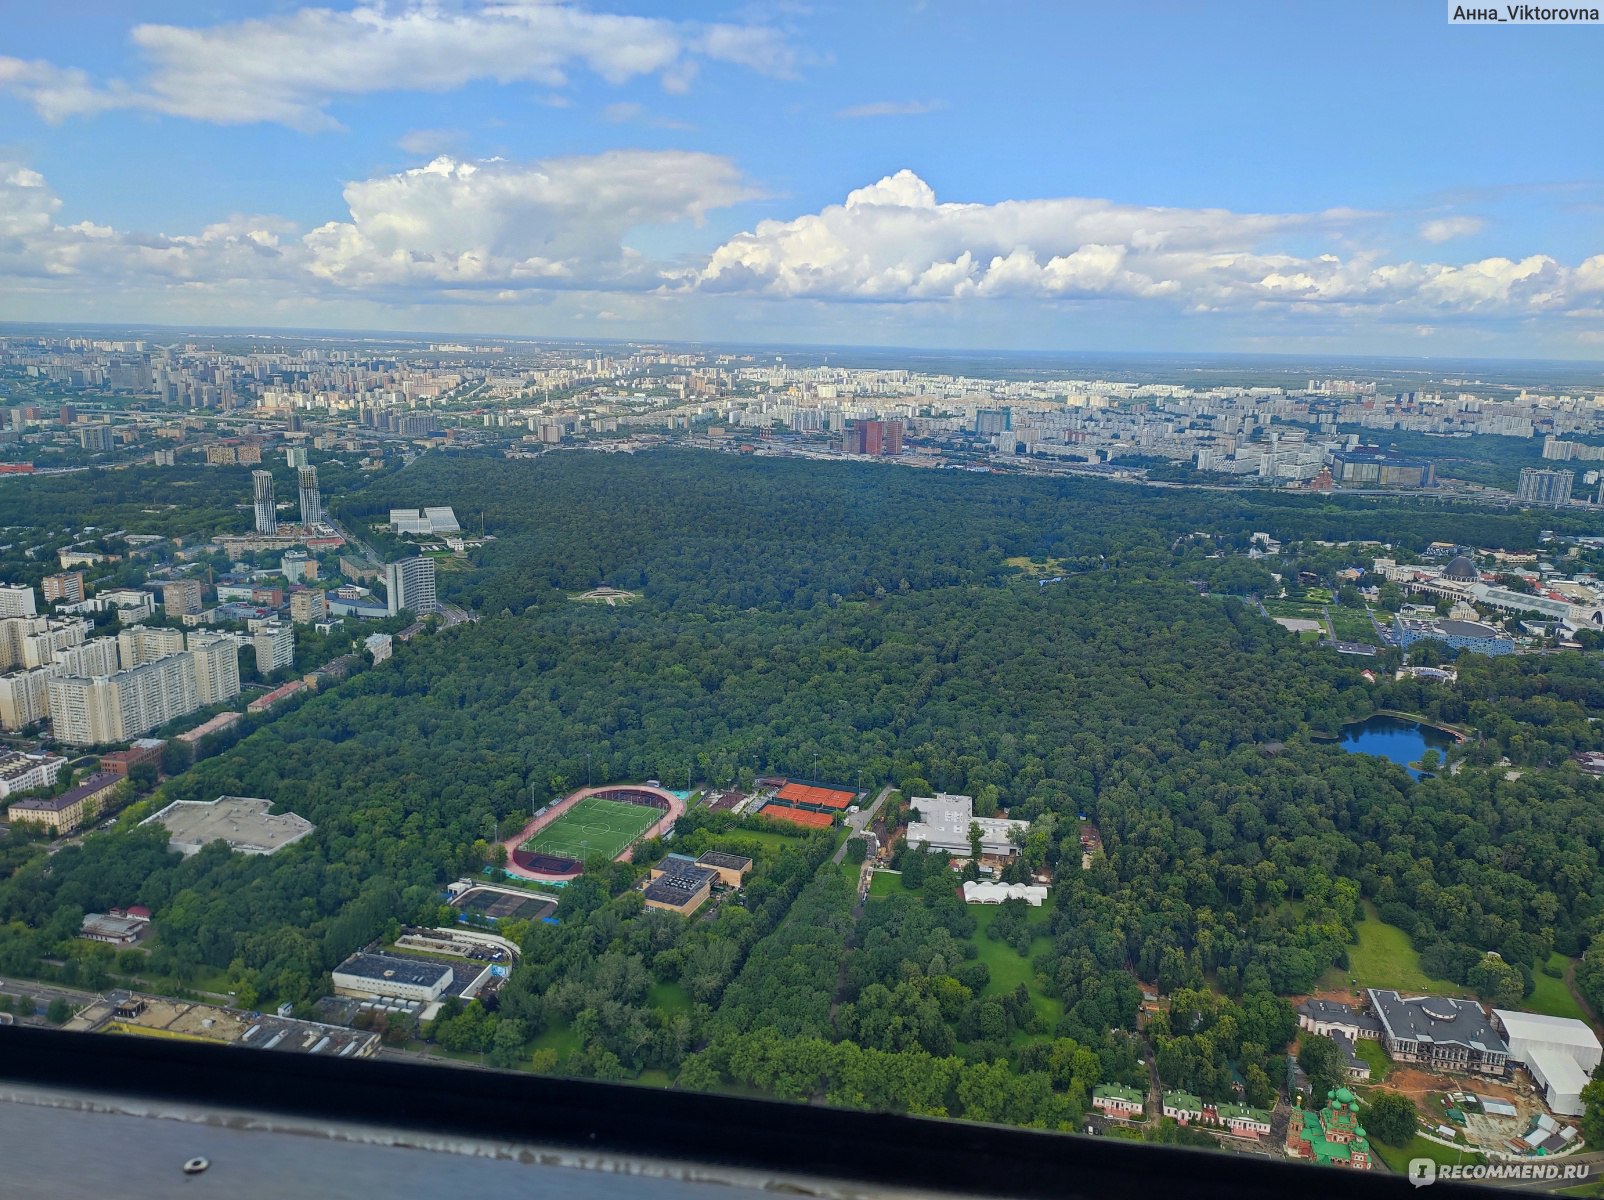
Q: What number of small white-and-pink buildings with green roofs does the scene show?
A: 3